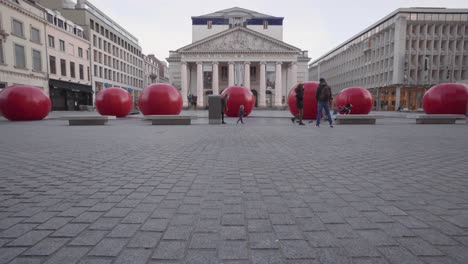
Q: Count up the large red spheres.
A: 7